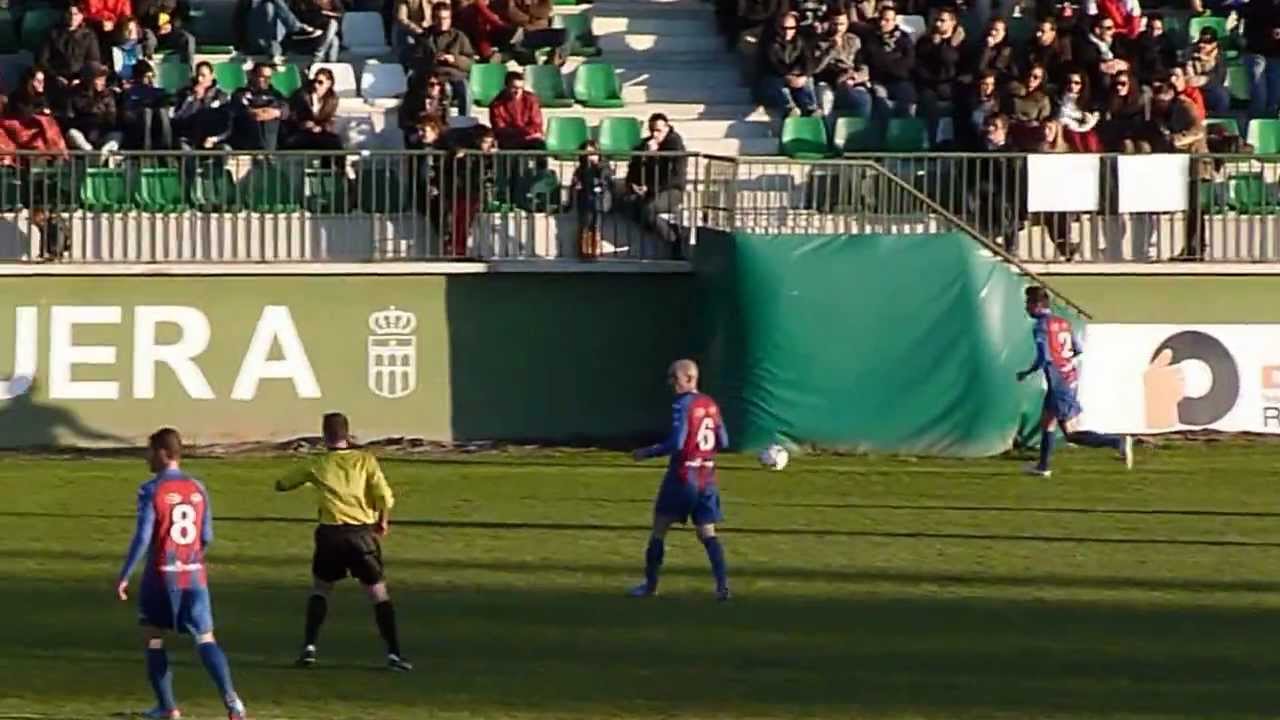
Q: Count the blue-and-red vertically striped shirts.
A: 3